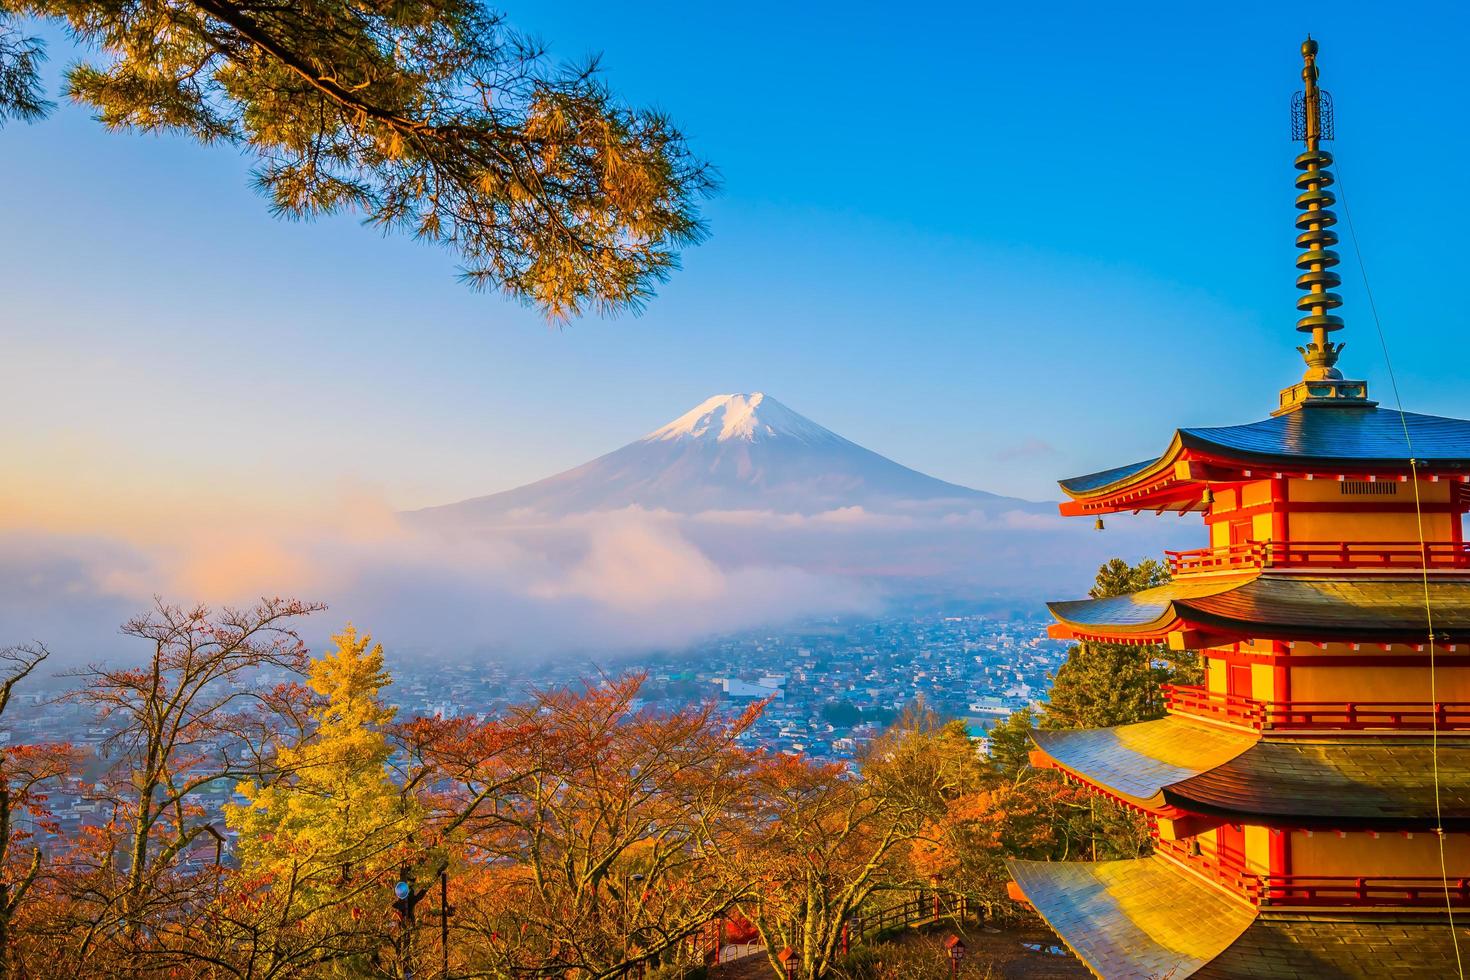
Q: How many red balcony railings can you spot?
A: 3